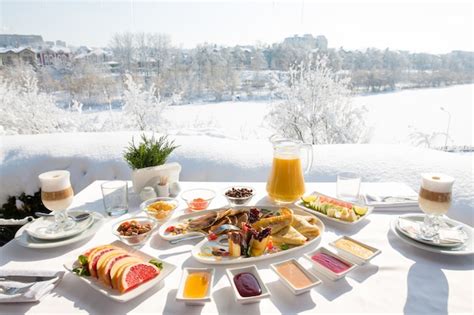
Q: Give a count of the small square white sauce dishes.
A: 5